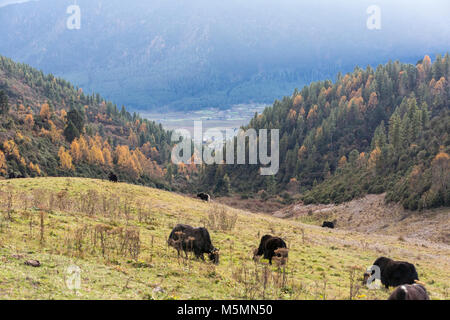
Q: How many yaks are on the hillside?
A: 7